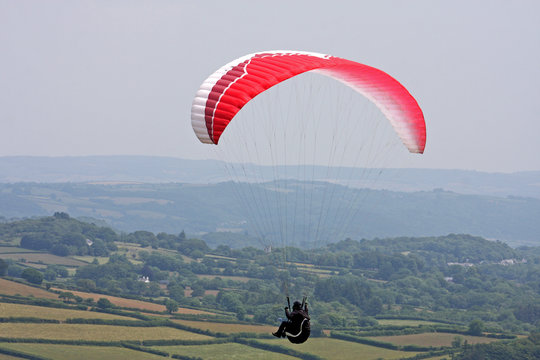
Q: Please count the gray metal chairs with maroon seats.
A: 0